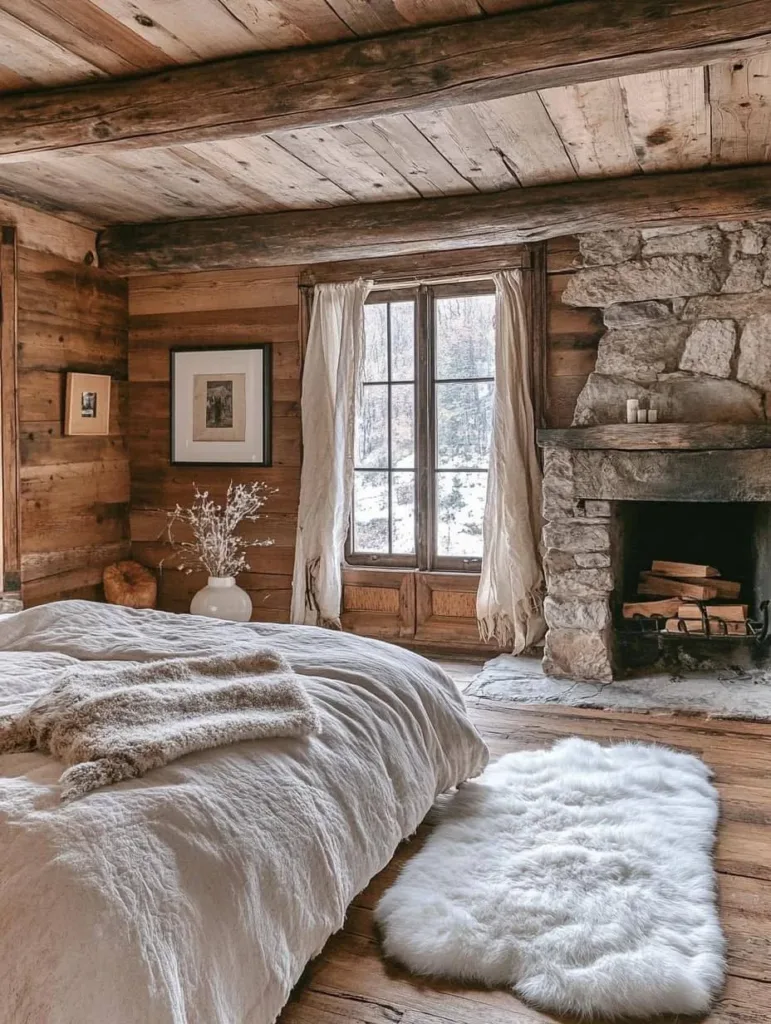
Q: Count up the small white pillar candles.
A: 3